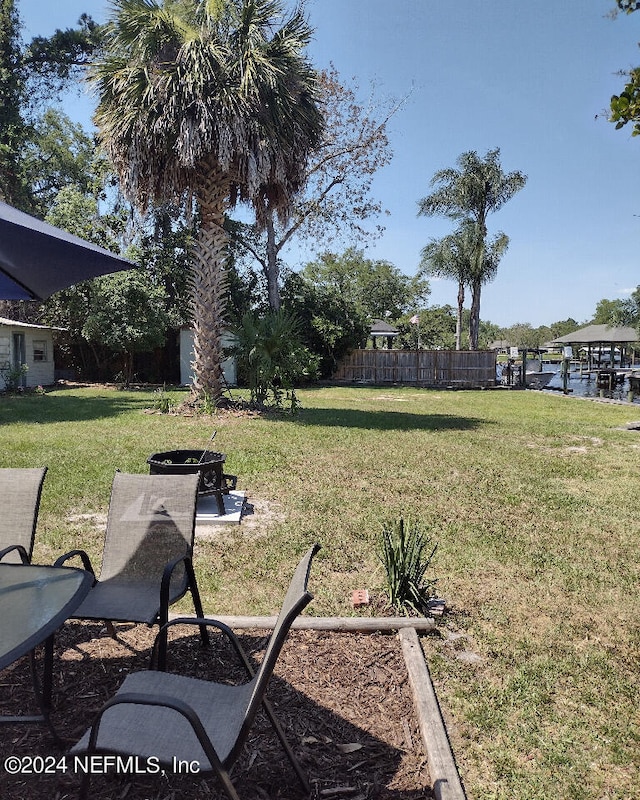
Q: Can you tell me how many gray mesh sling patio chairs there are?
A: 3